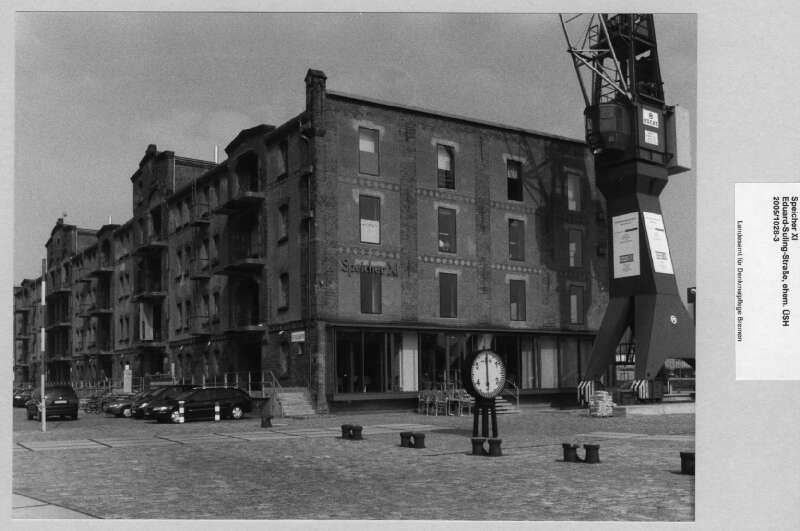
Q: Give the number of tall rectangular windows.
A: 12